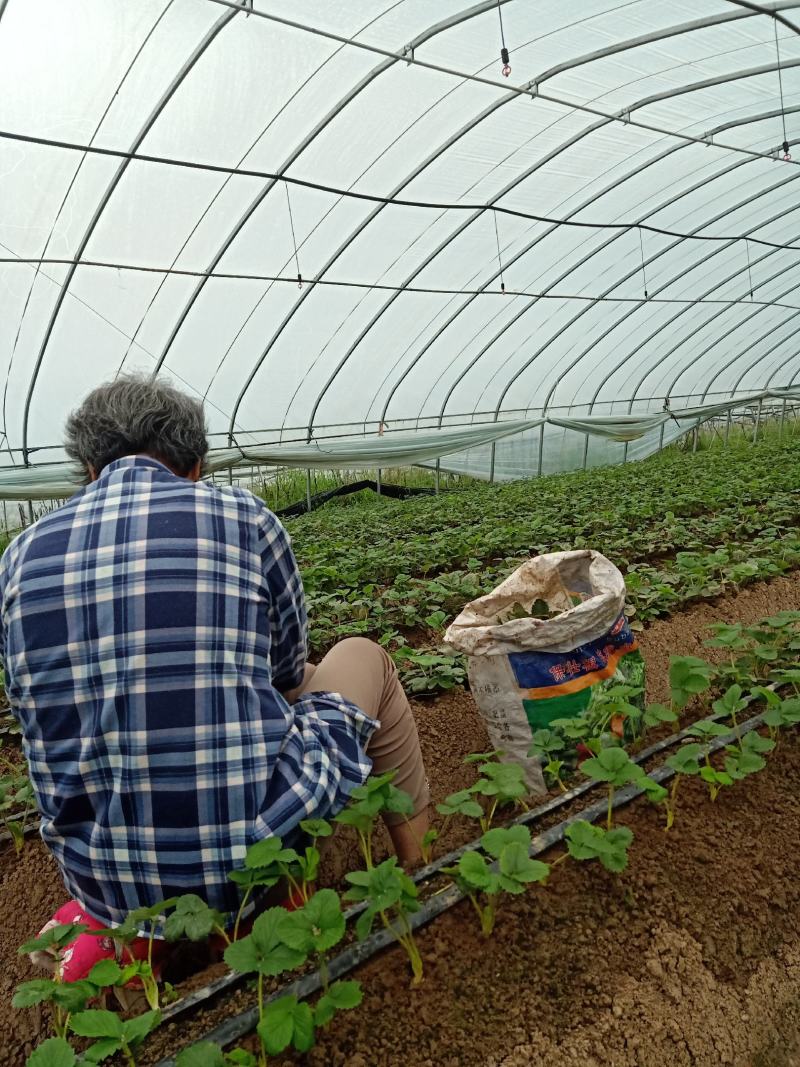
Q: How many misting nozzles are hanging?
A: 6